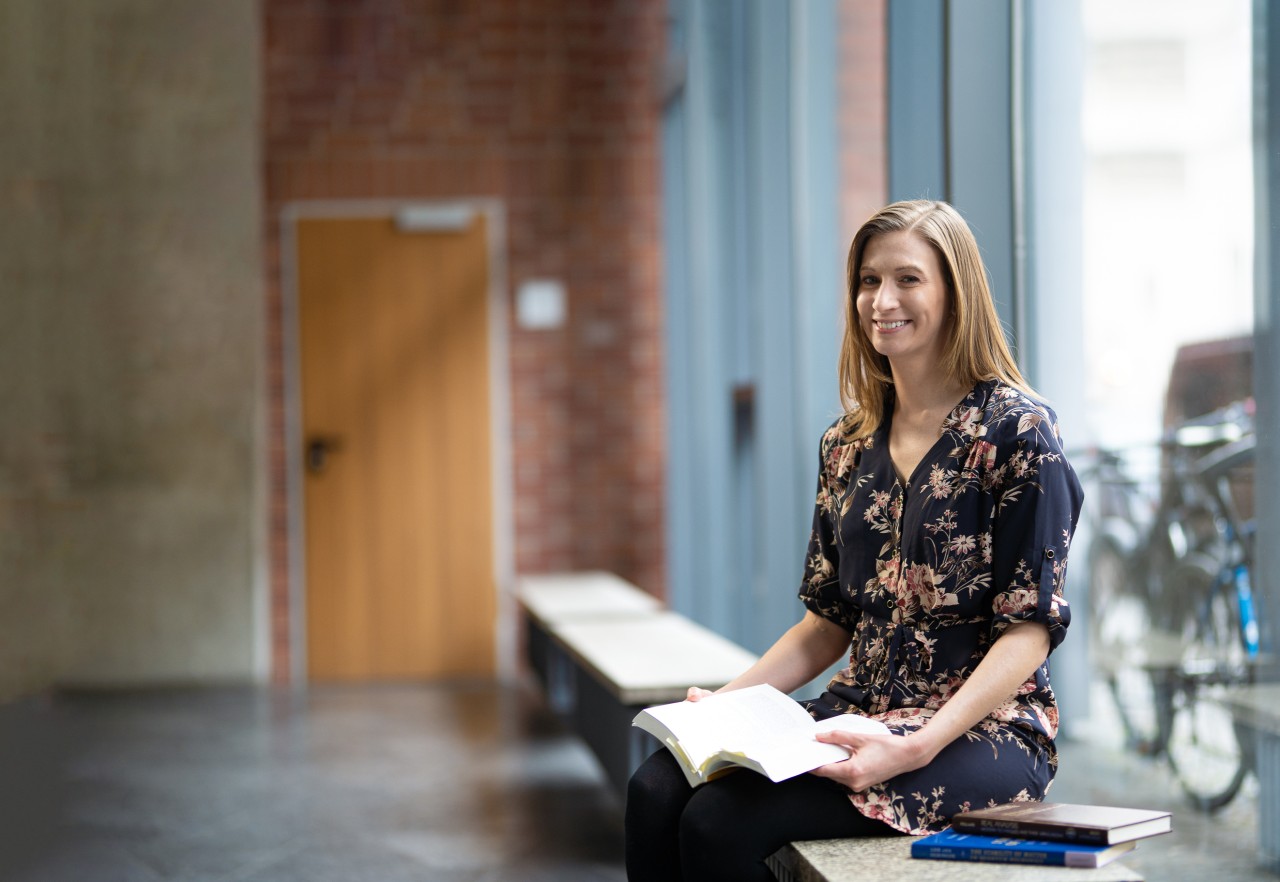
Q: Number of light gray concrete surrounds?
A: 1